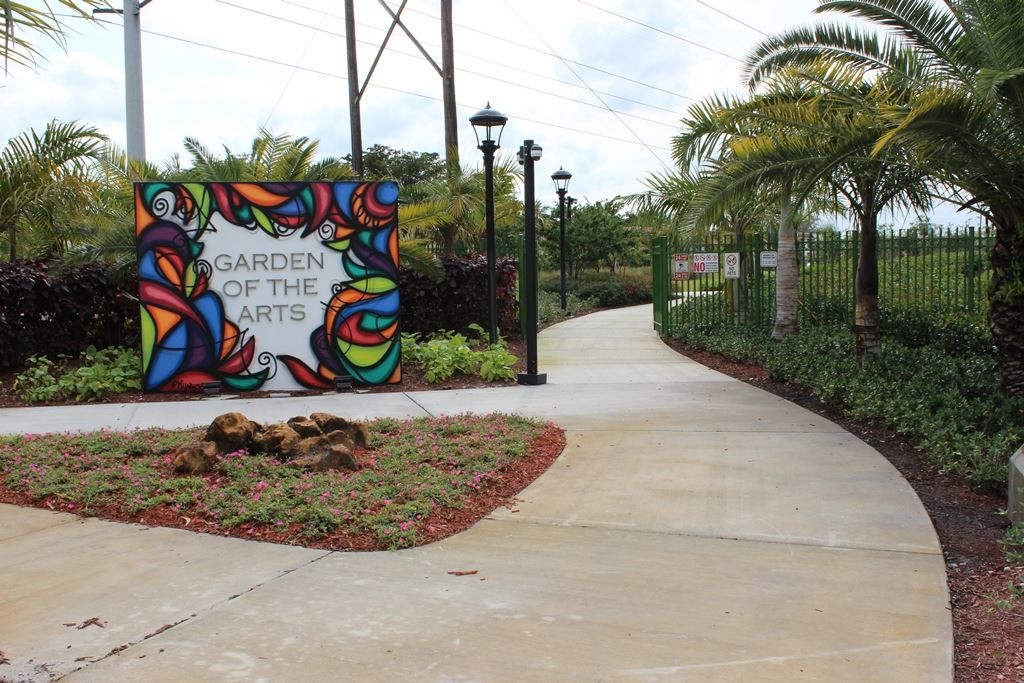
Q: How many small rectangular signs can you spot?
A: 4